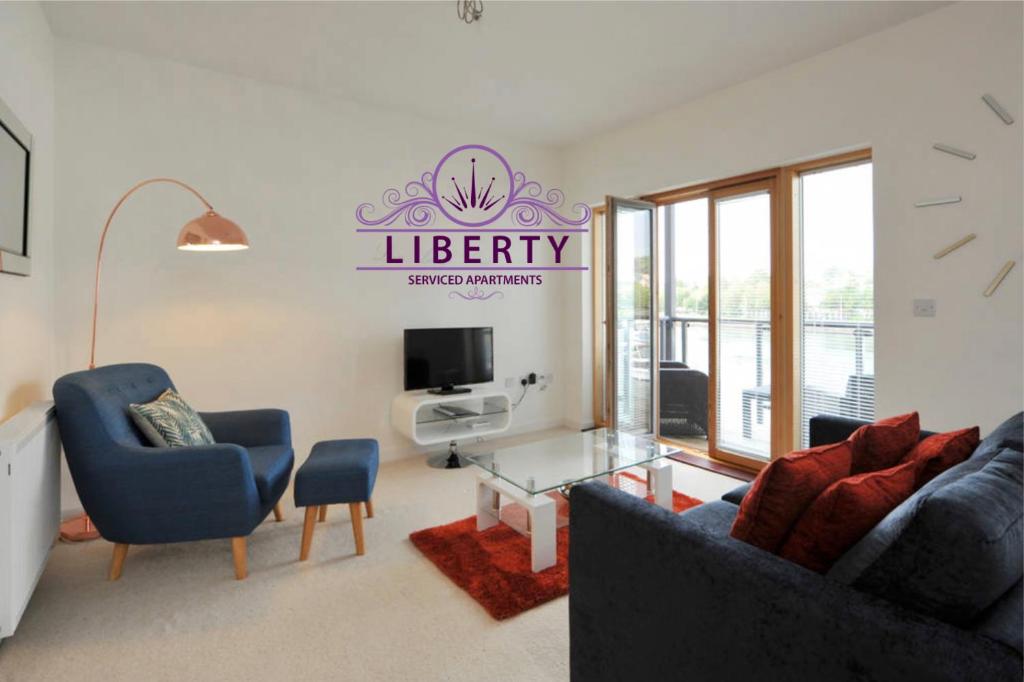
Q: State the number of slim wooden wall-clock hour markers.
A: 5